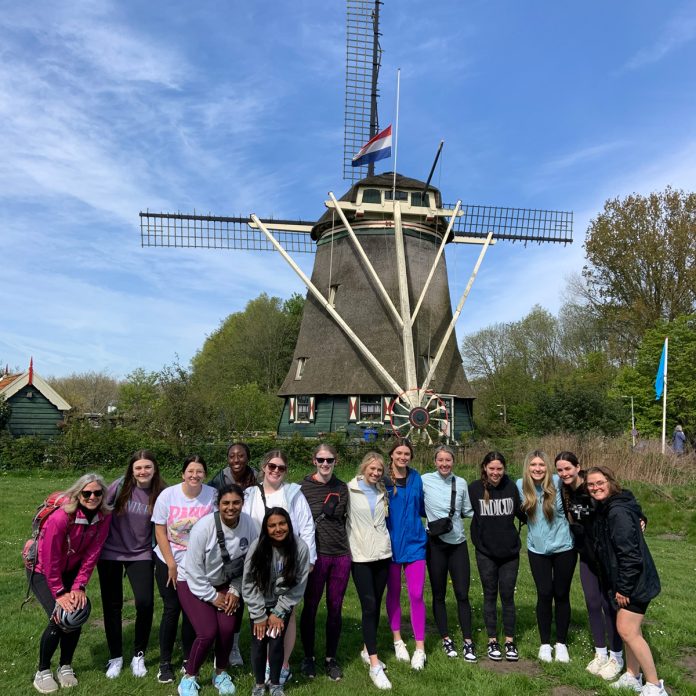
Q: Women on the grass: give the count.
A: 15